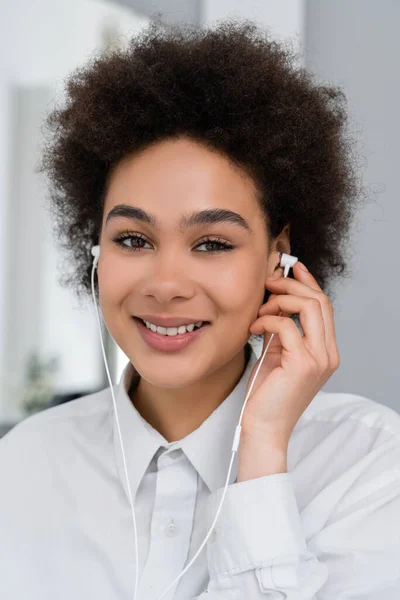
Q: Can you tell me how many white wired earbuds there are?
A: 2